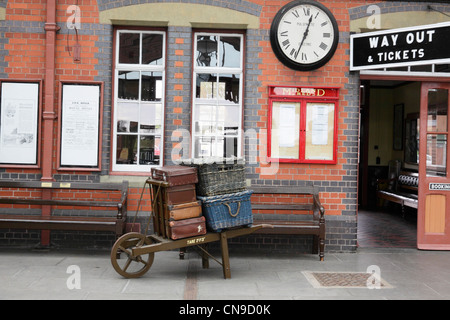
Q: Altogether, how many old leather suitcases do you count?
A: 4